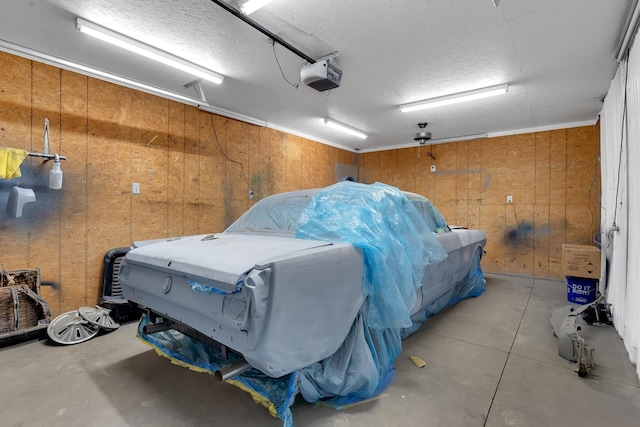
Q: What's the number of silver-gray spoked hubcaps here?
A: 2